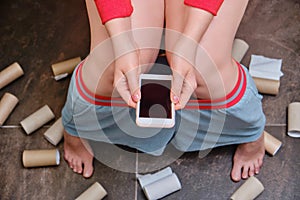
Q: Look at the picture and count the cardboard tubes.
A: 13